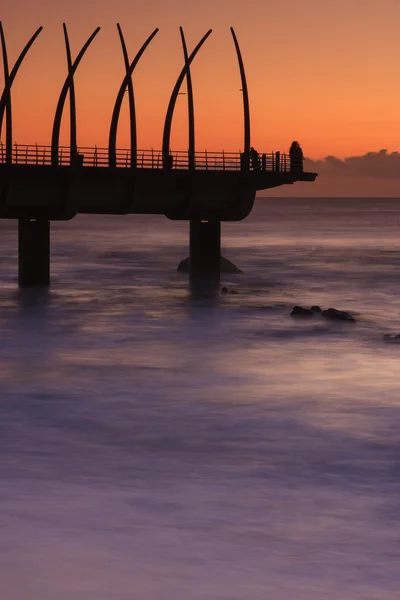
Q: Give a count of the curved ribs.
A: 9